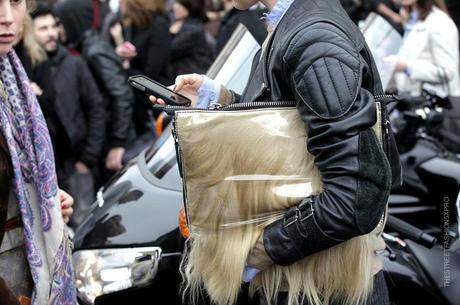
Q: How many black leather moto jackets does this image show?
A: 1